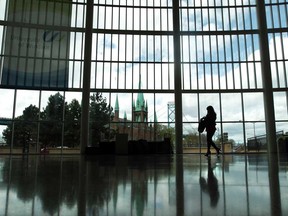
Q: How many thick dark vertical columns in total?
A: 3